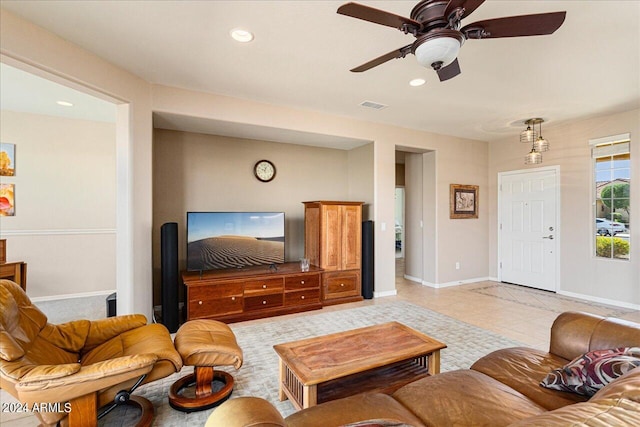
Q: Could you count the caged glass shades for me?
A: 3